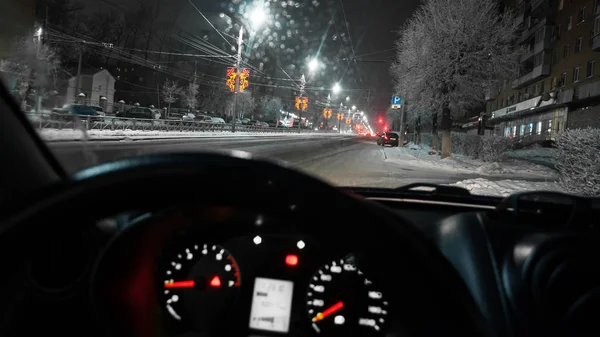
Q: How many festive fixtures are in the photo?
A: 5